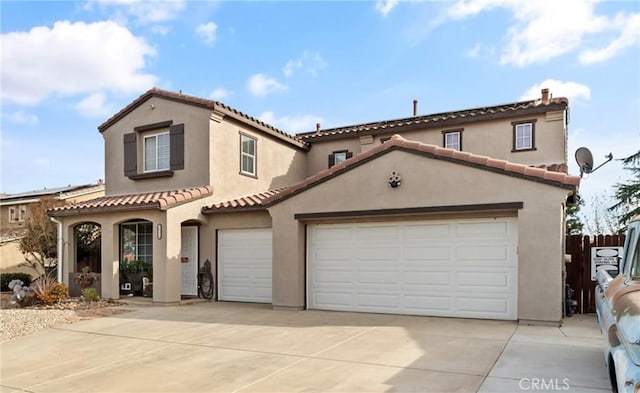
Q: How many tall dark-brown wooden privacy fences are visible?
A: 1